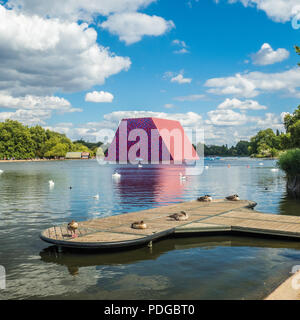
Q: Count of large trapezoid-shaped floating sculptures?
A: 1